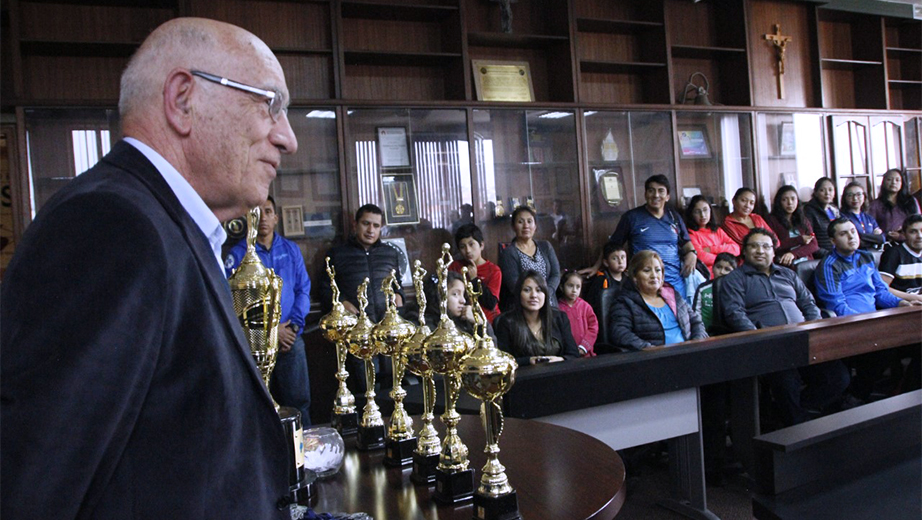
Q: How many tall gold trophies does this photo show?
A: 7